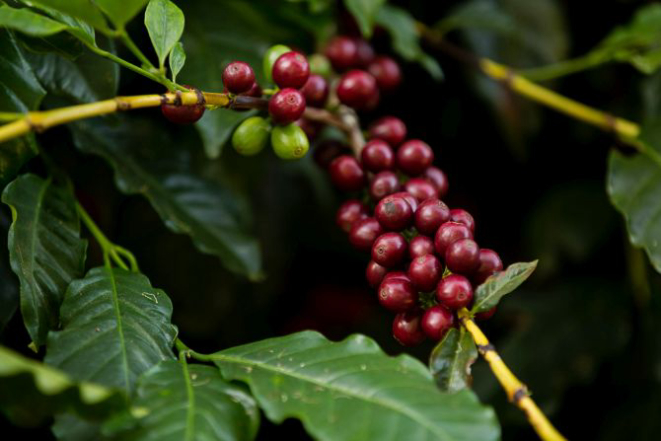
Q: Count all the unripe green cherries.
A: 4